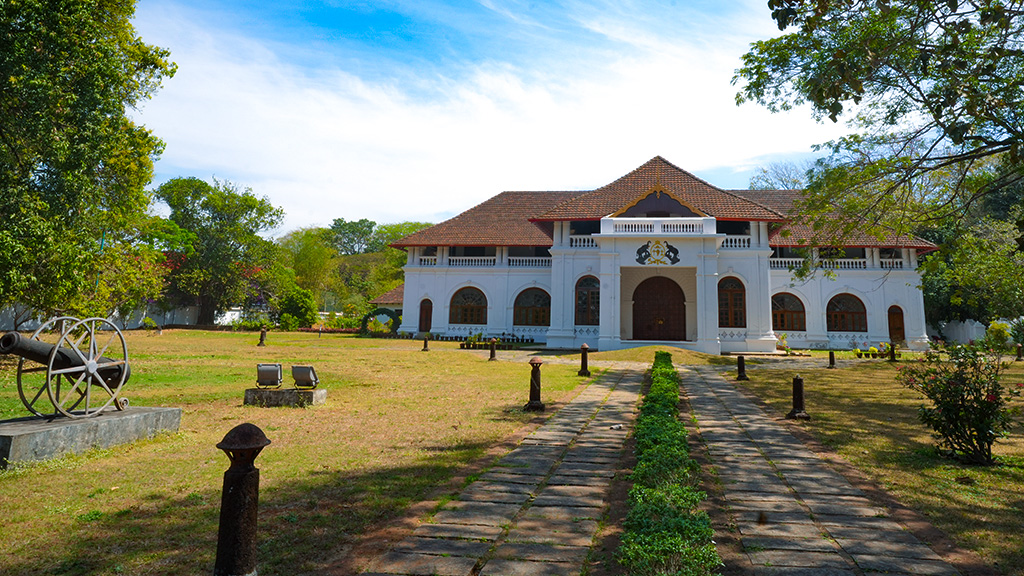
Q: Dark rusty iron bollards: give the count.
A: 11